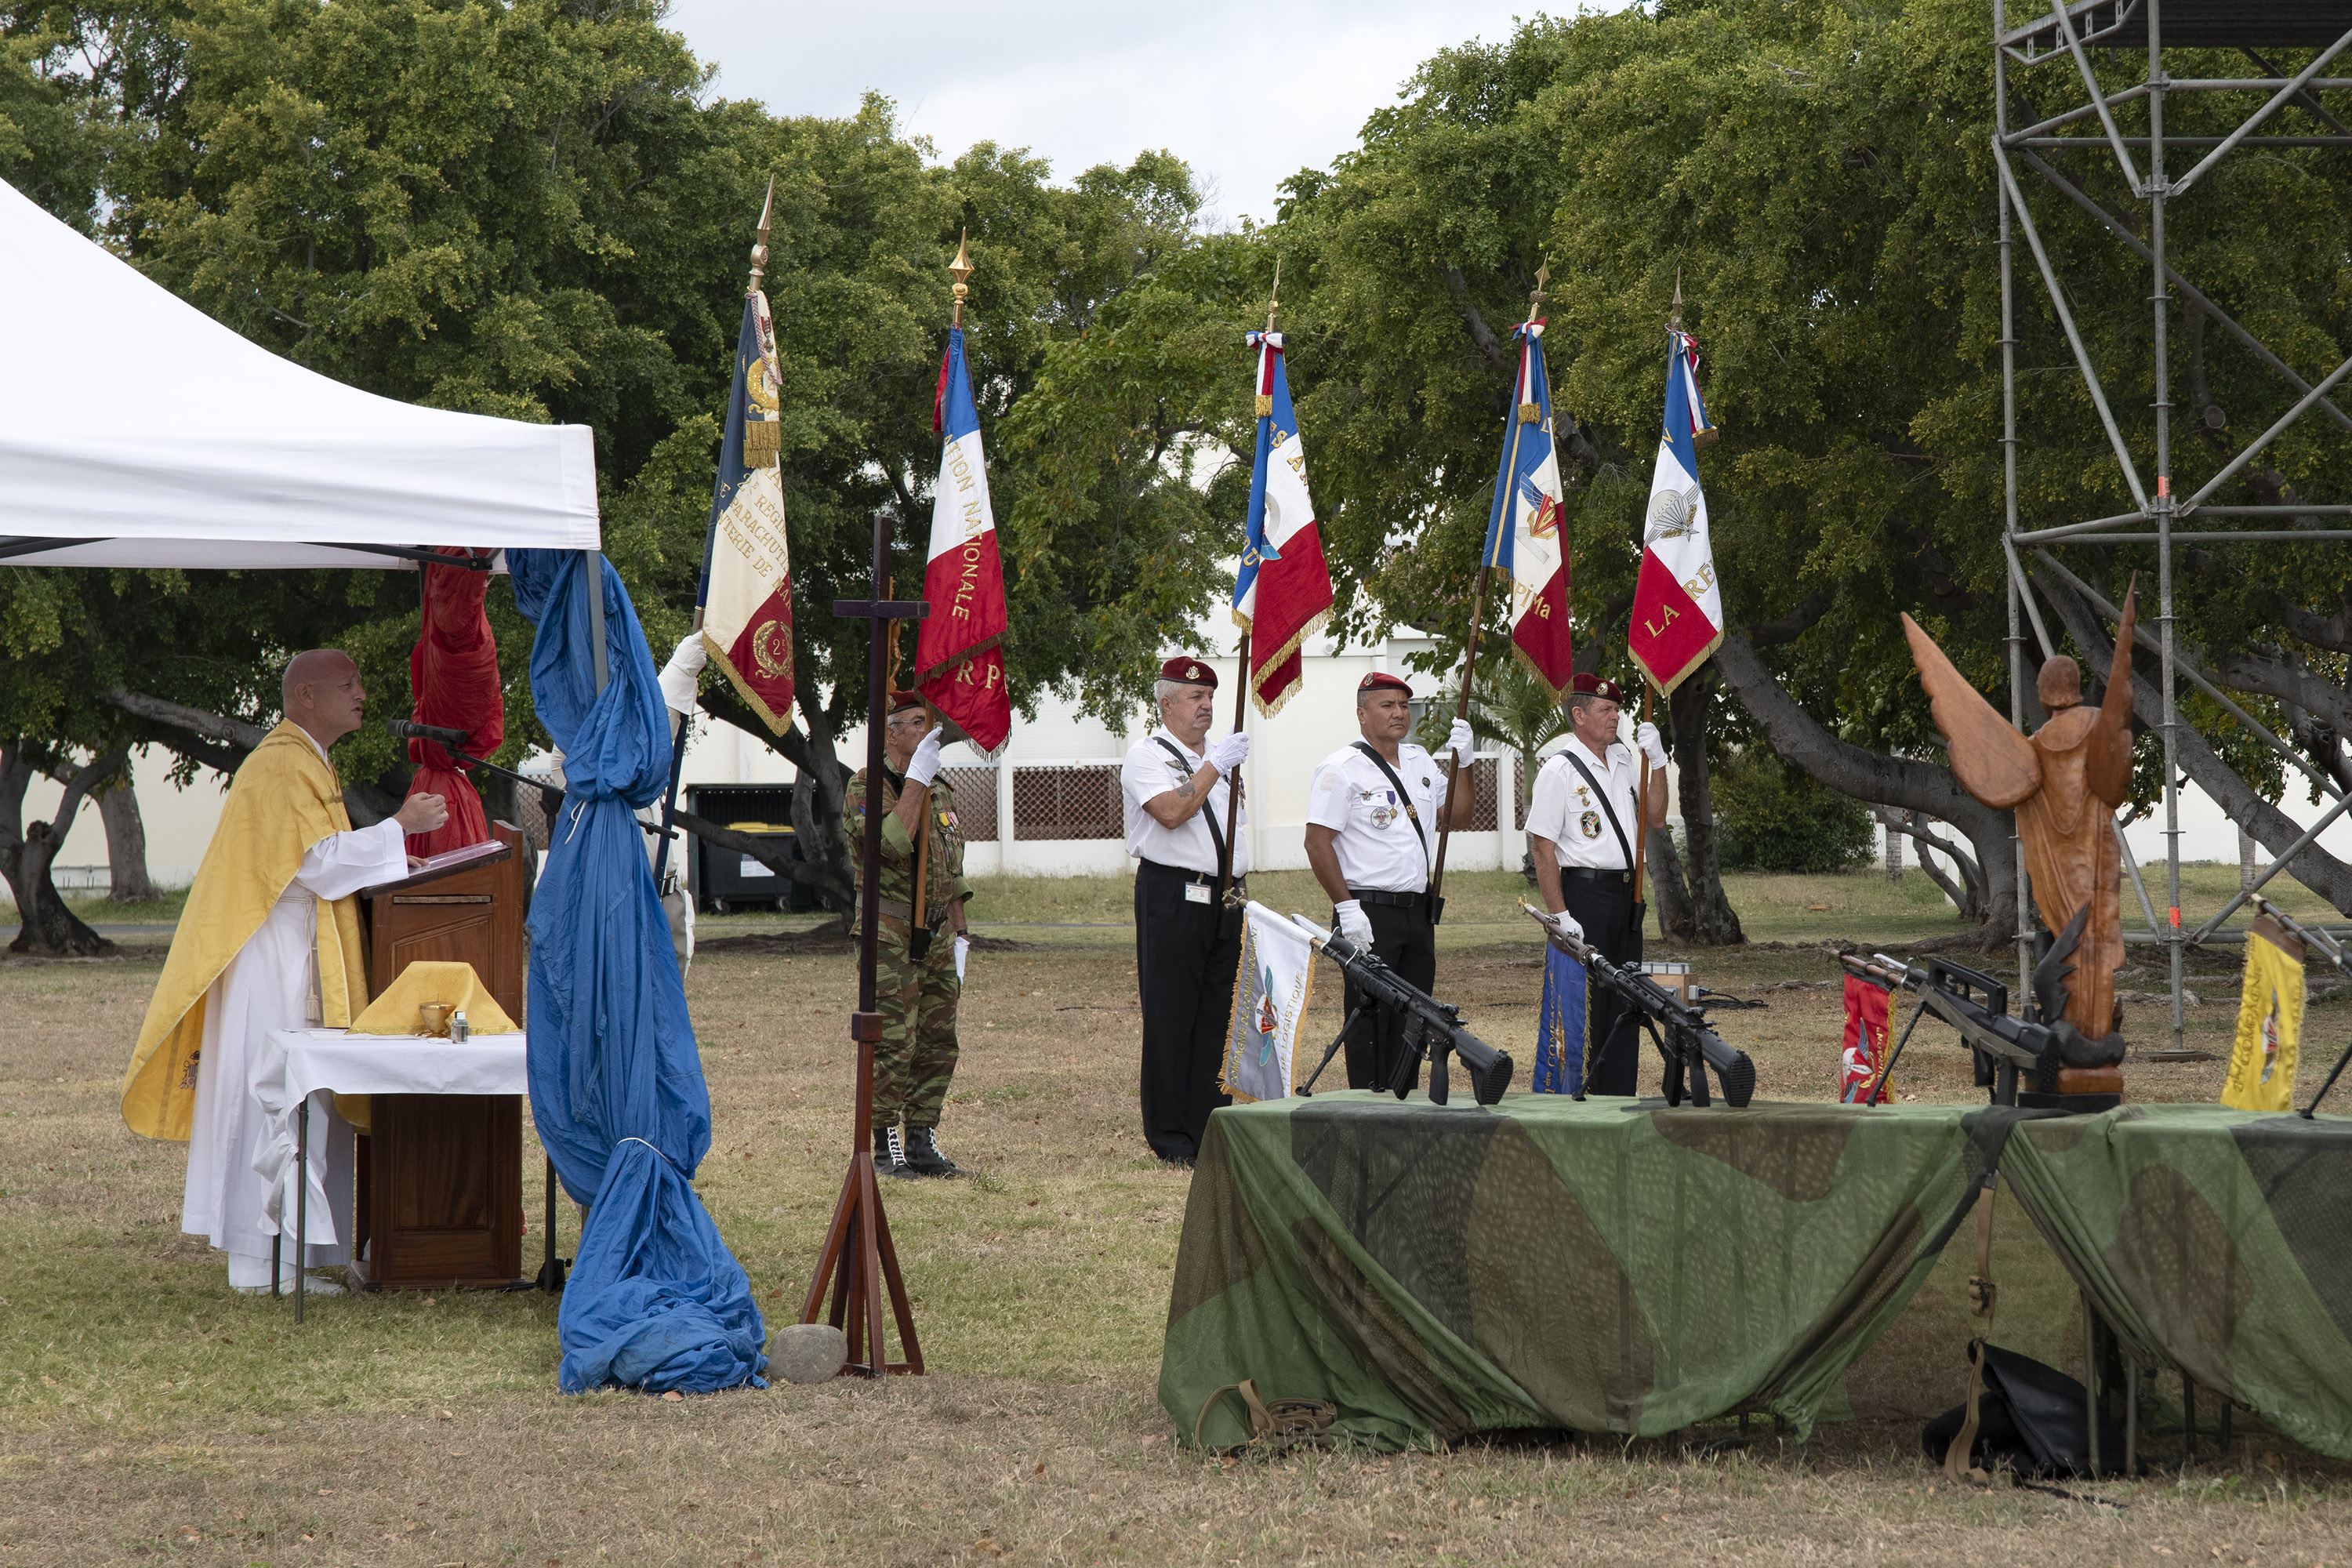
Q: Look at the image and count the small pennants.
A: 4